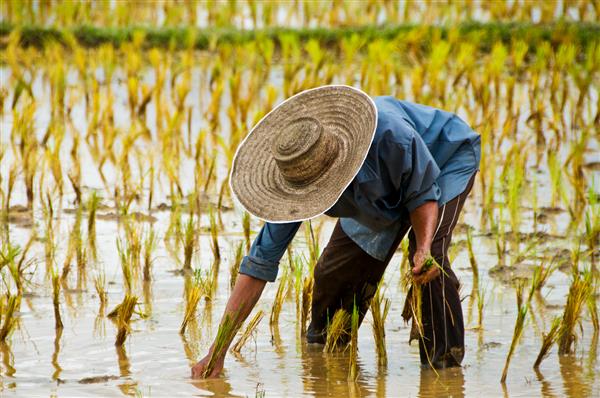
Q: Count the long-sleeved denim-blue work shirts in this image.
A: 1